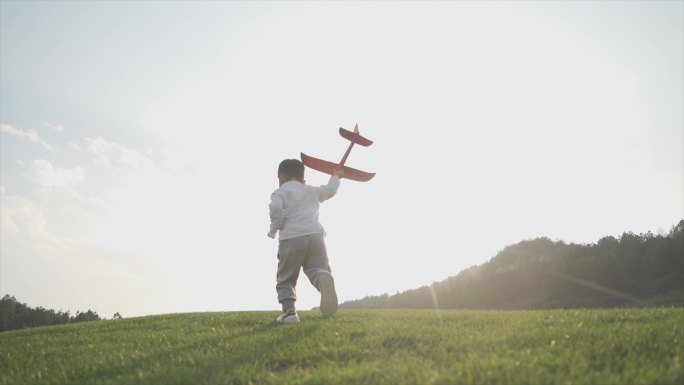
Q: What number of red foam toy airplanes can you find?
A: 1